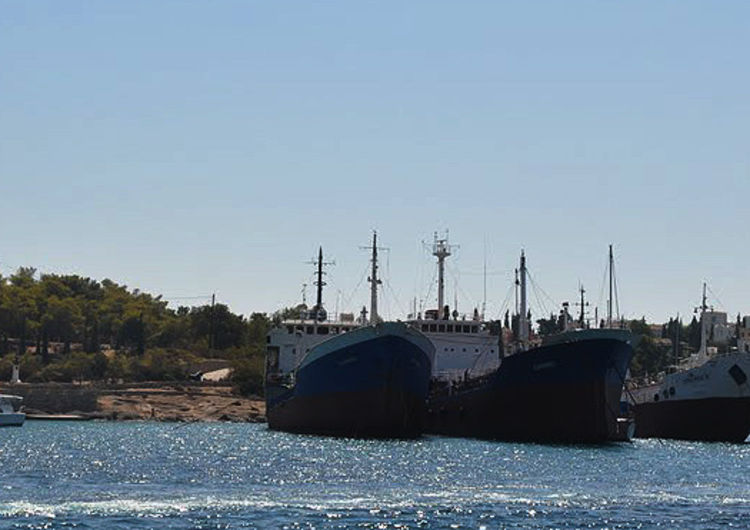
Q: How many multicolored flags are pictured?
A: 0